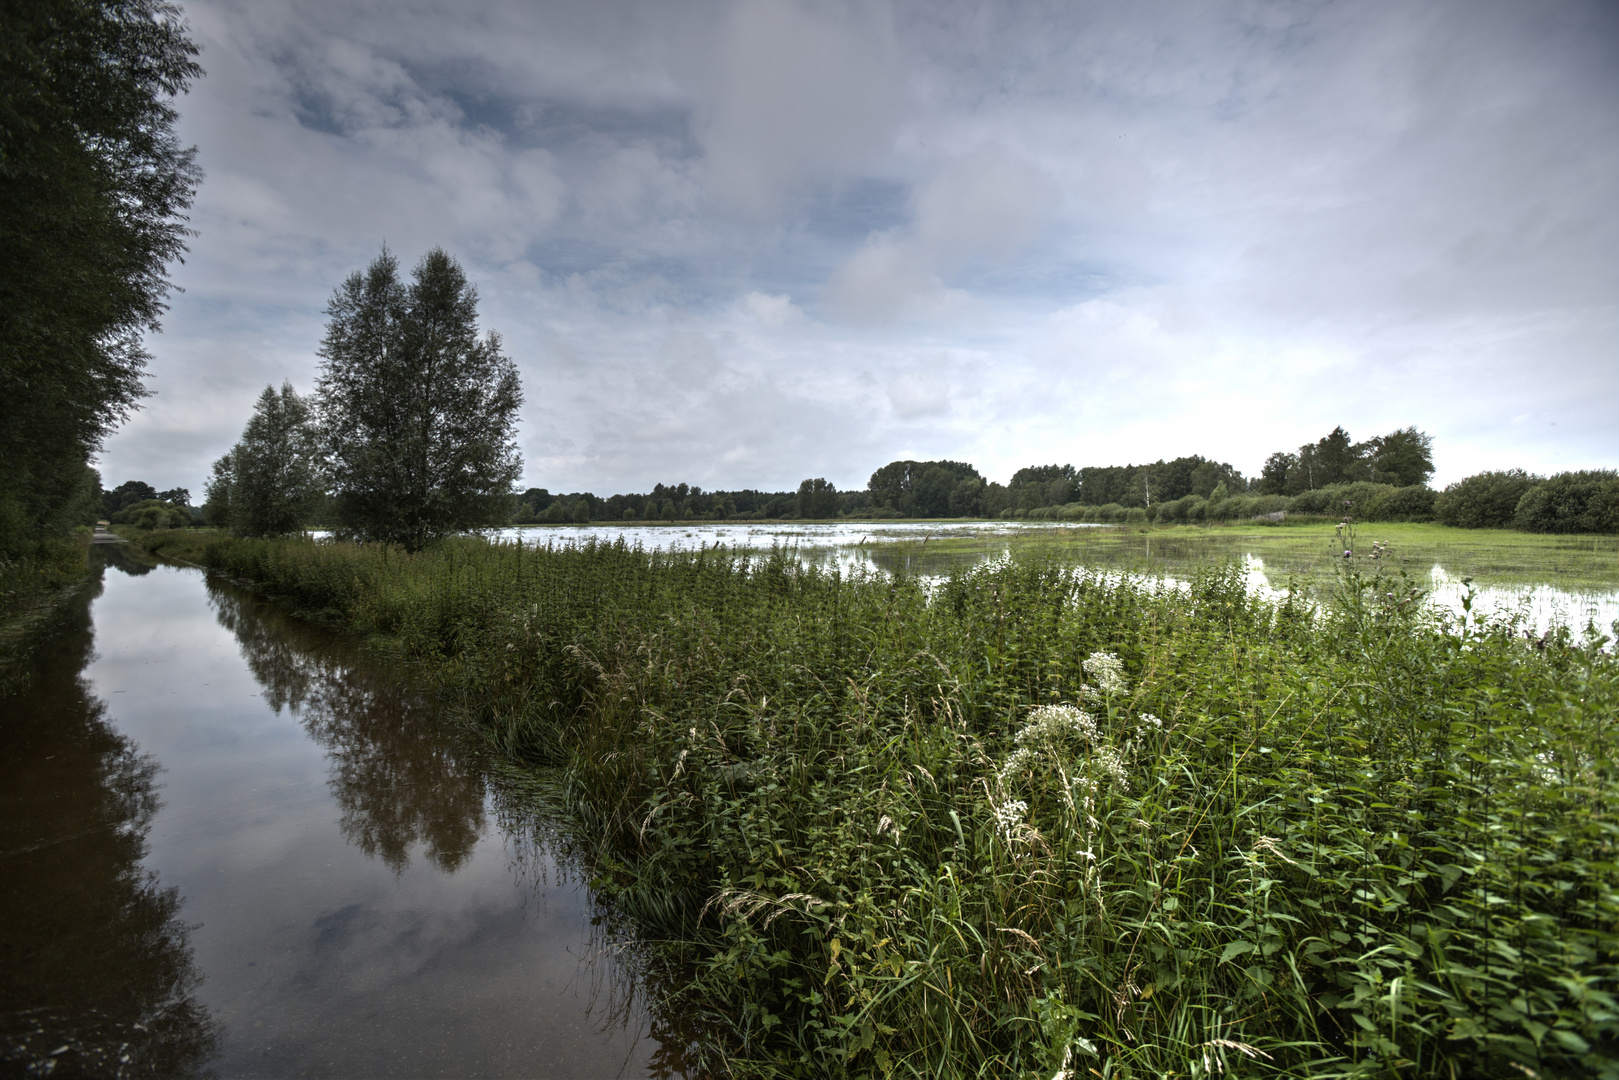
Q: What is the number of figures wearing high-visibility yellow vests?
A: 0